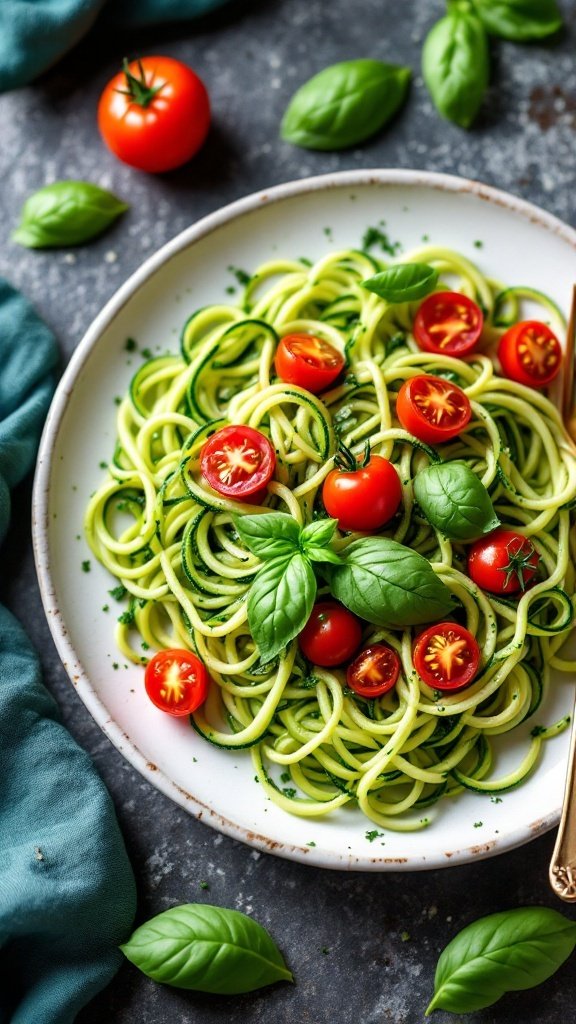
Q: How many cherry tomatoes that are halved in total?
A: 8